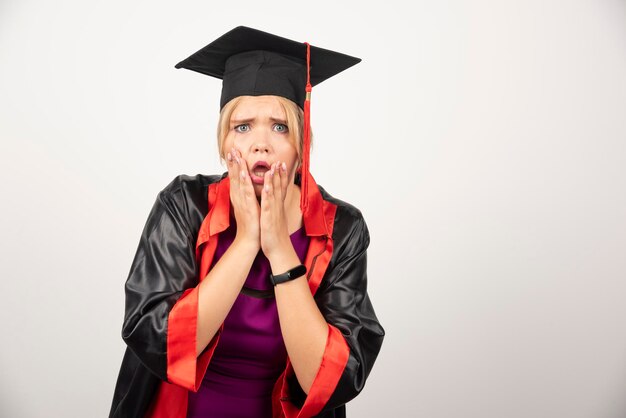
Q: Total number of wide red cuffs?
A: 2